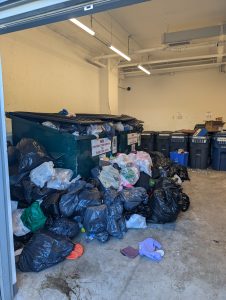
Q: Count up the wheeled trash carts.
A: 5